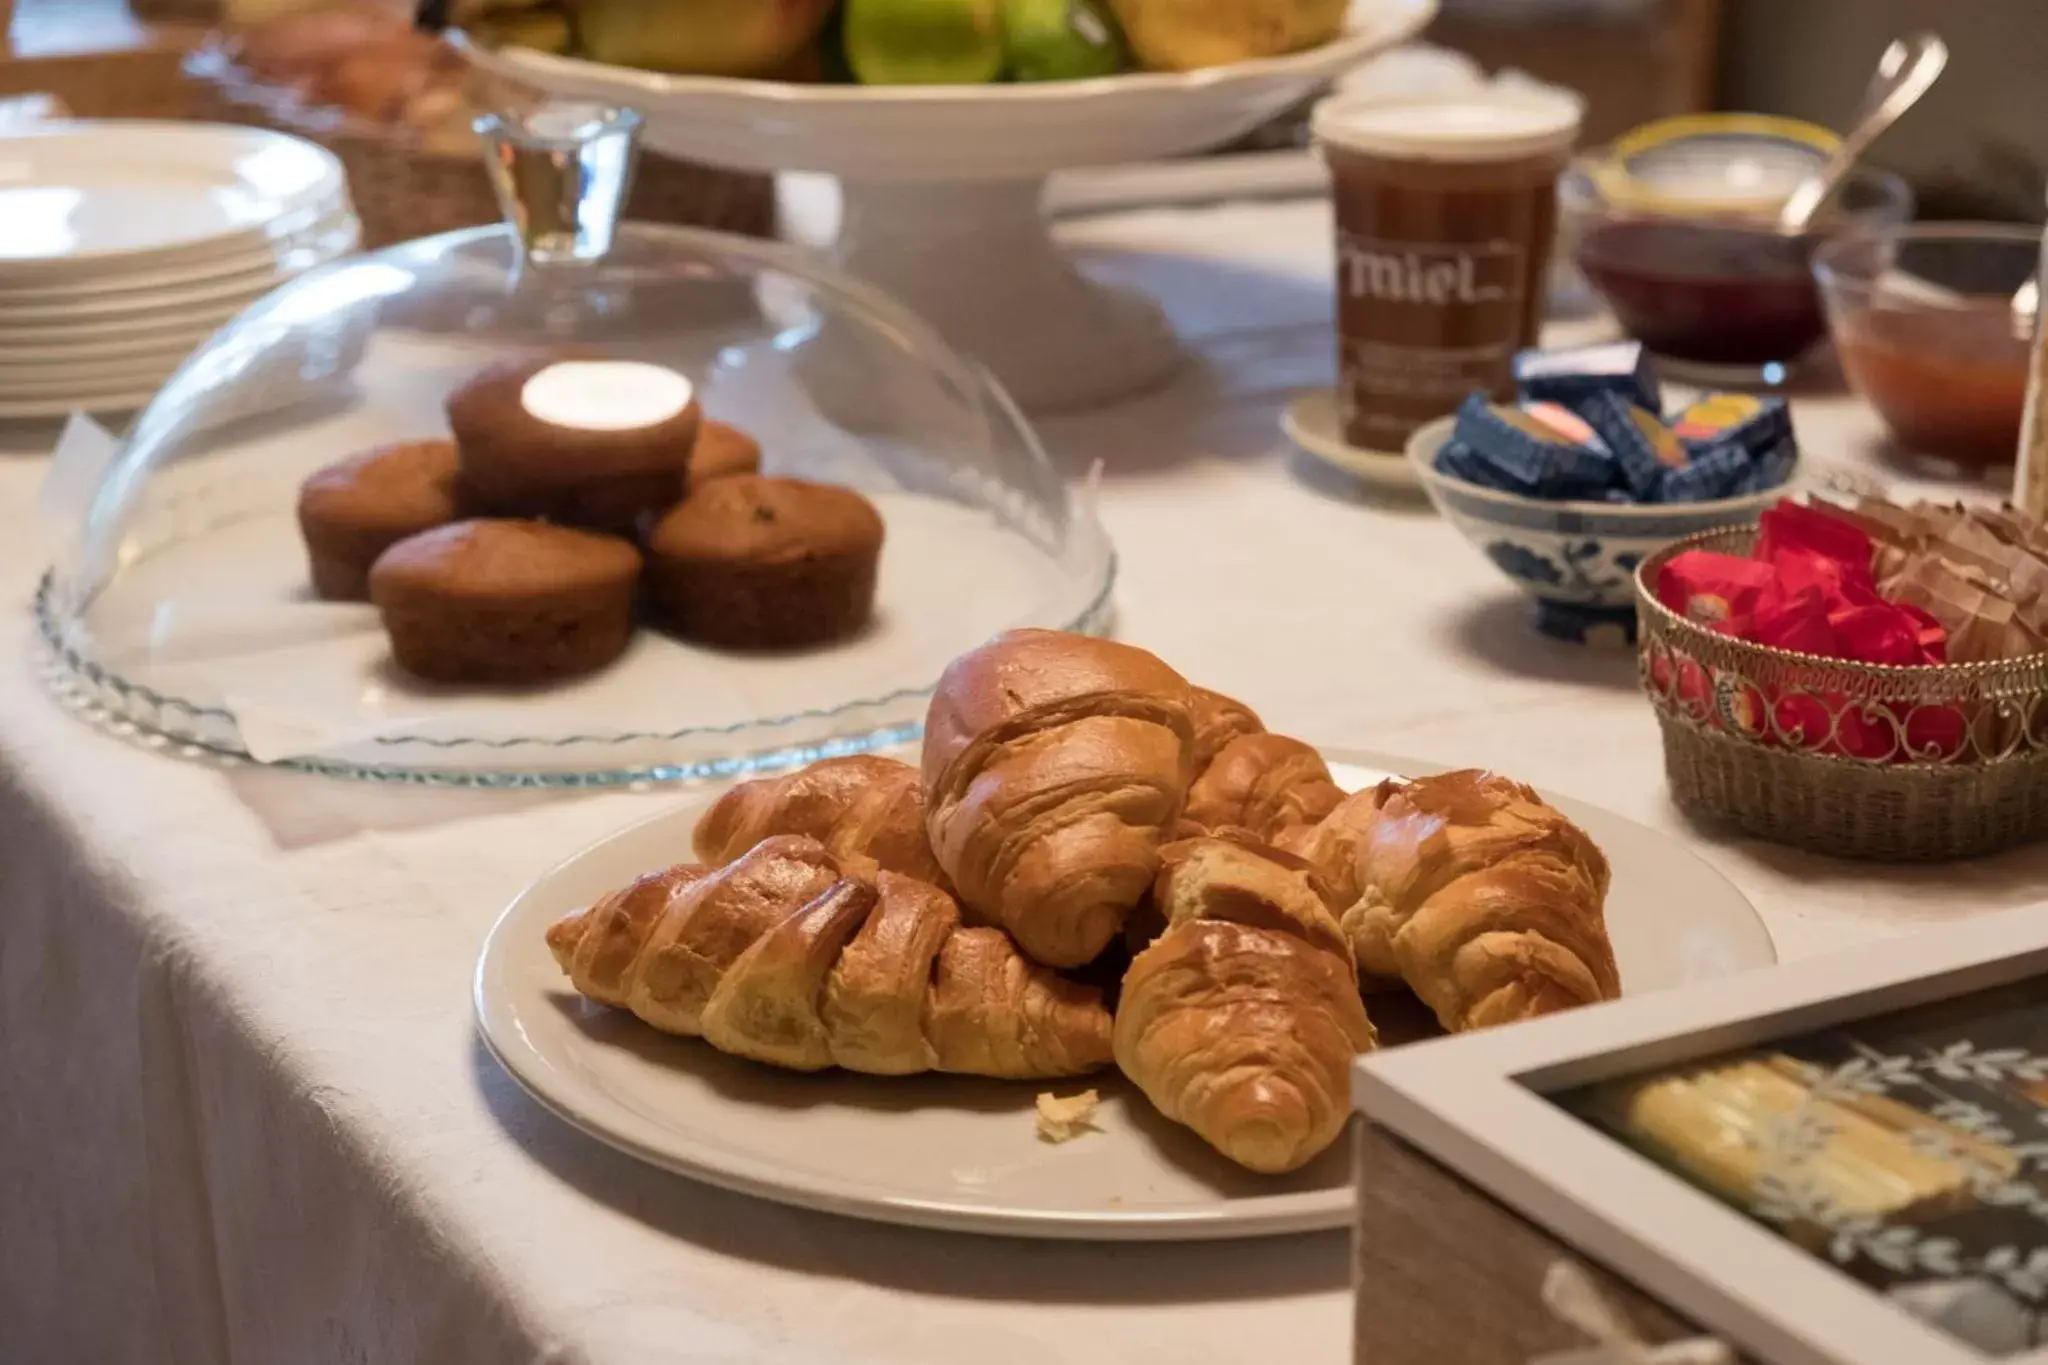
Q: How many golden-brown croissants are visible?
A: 6